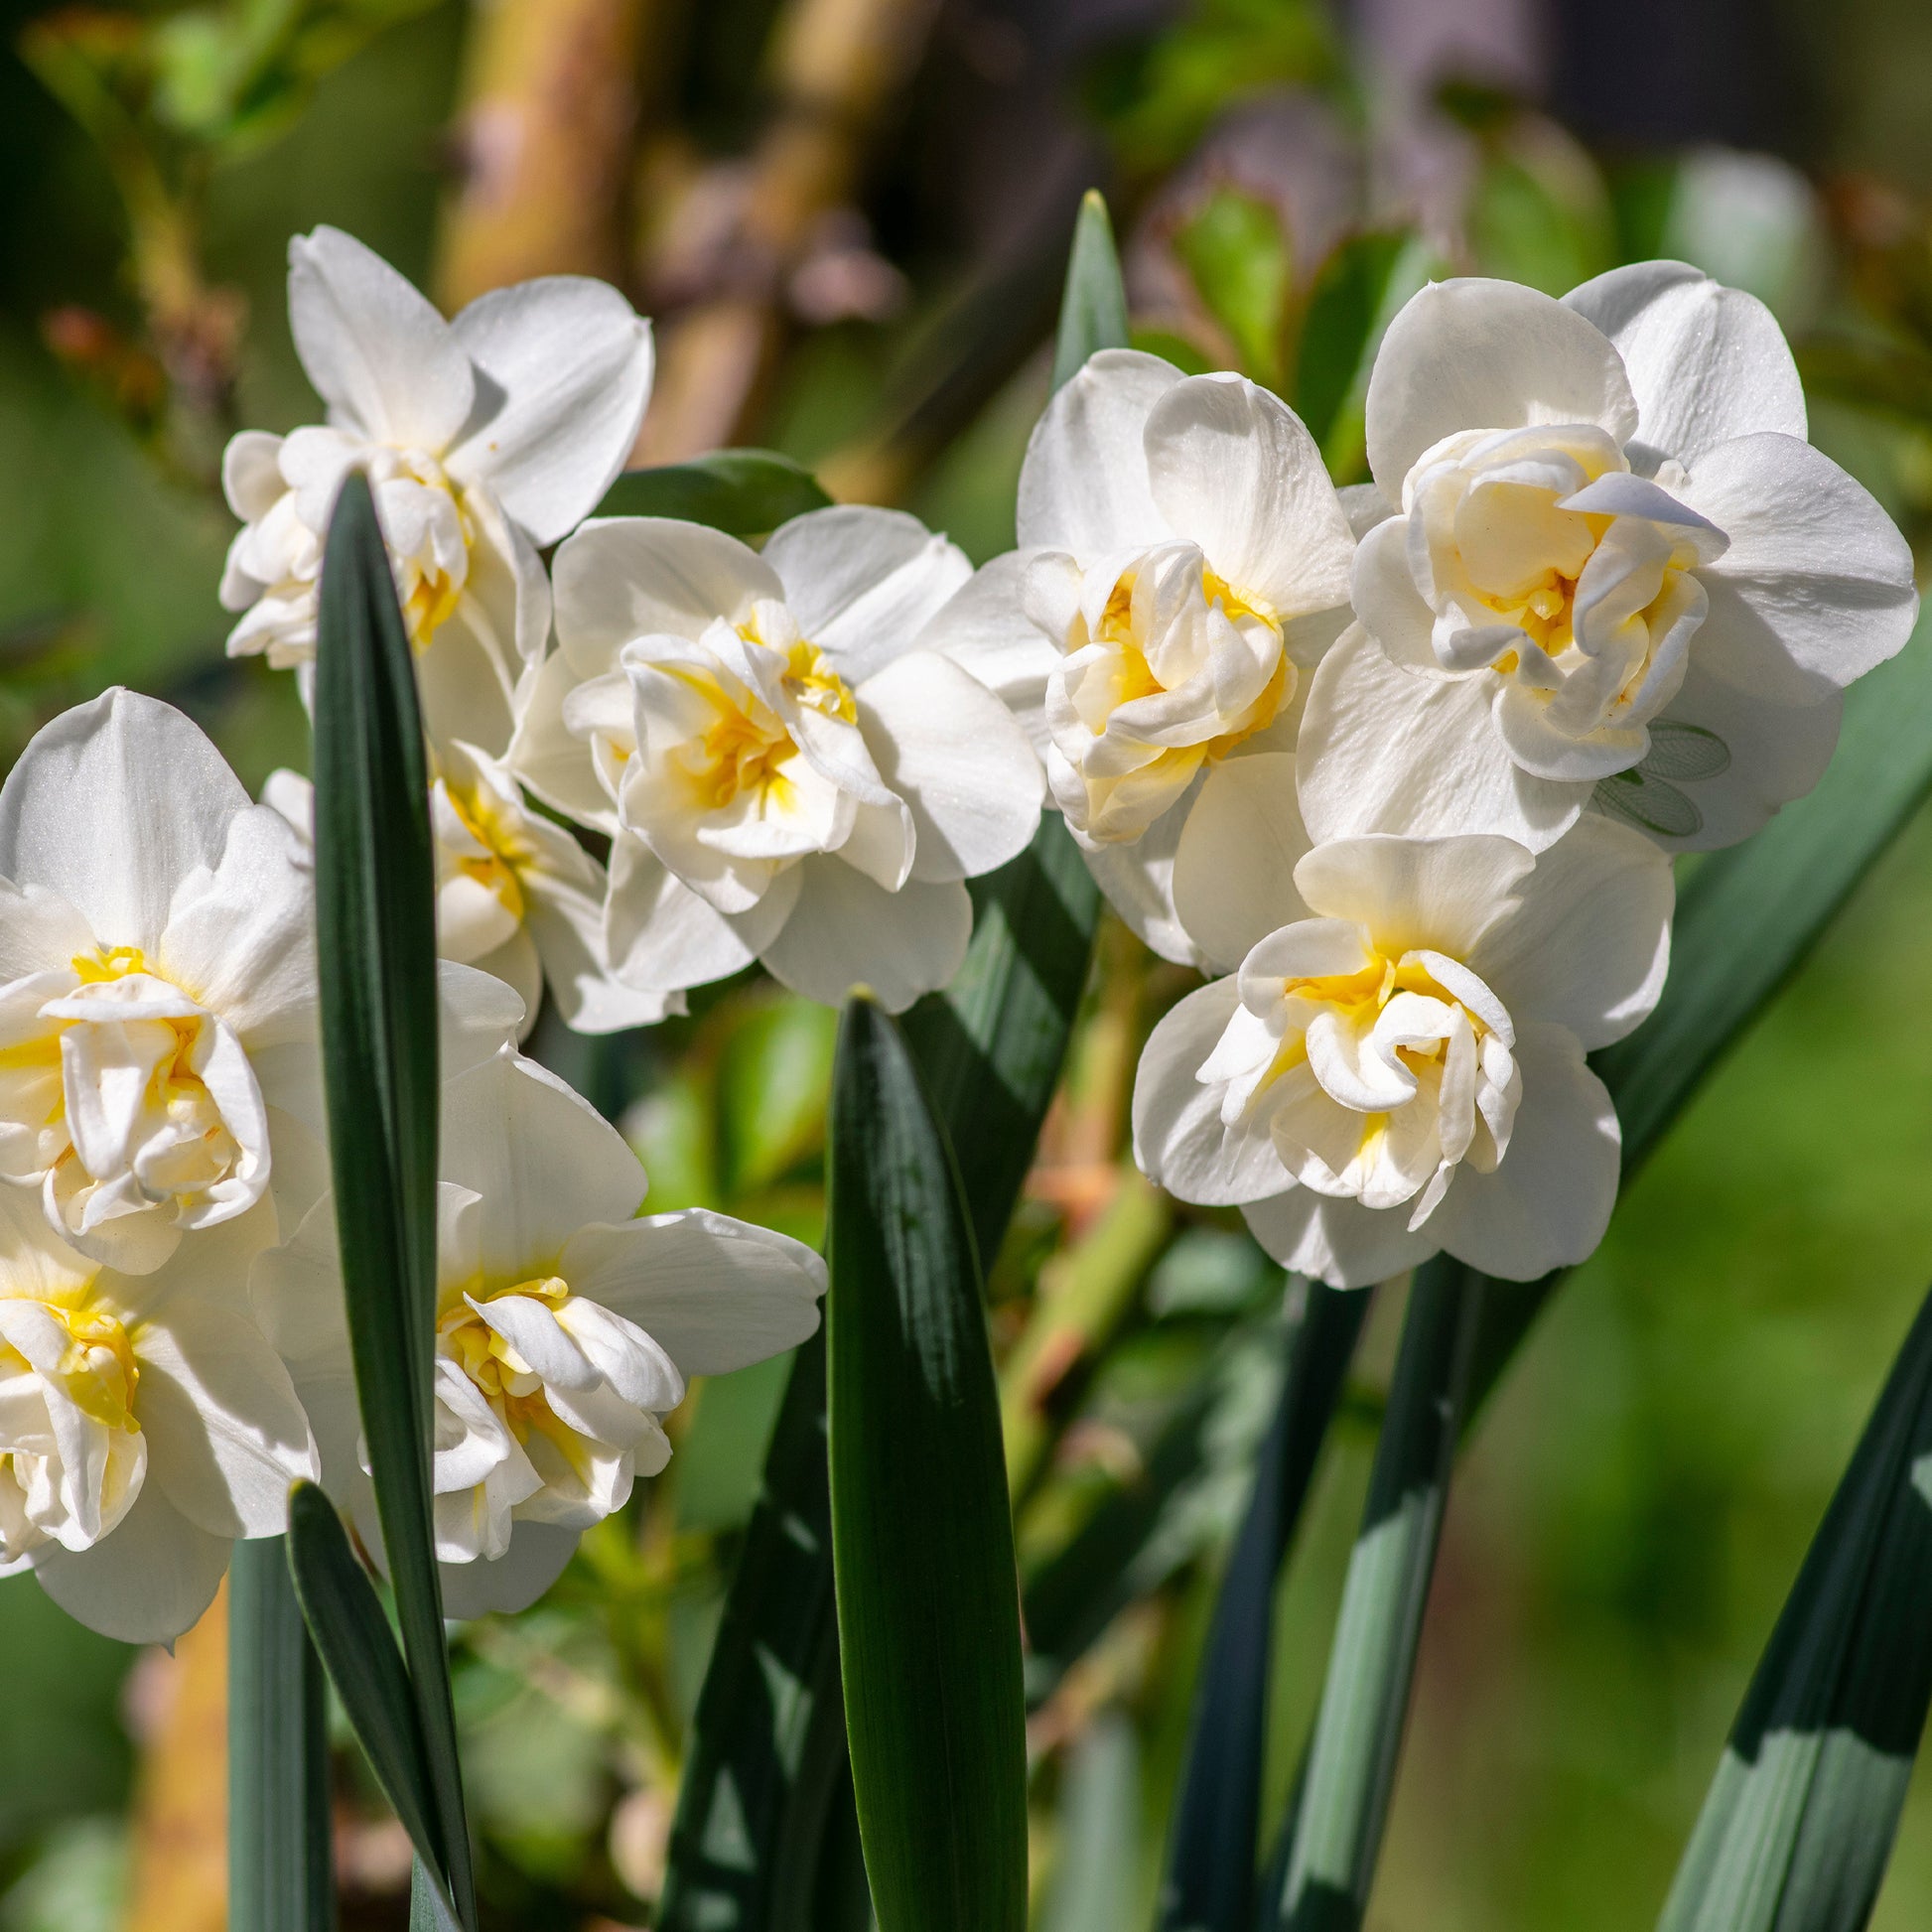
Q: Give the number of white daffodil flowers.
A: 9